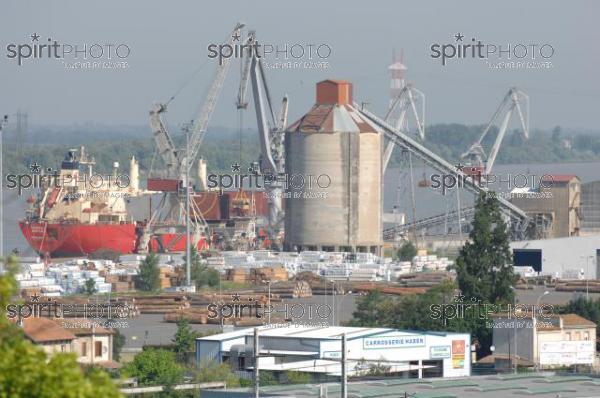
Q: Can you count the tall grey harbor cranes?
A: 4